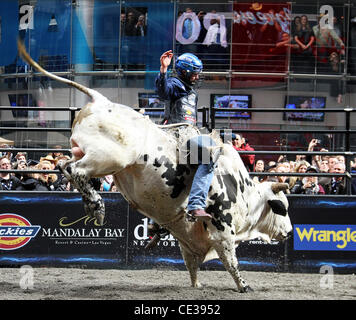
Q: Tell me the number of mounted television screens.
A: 4